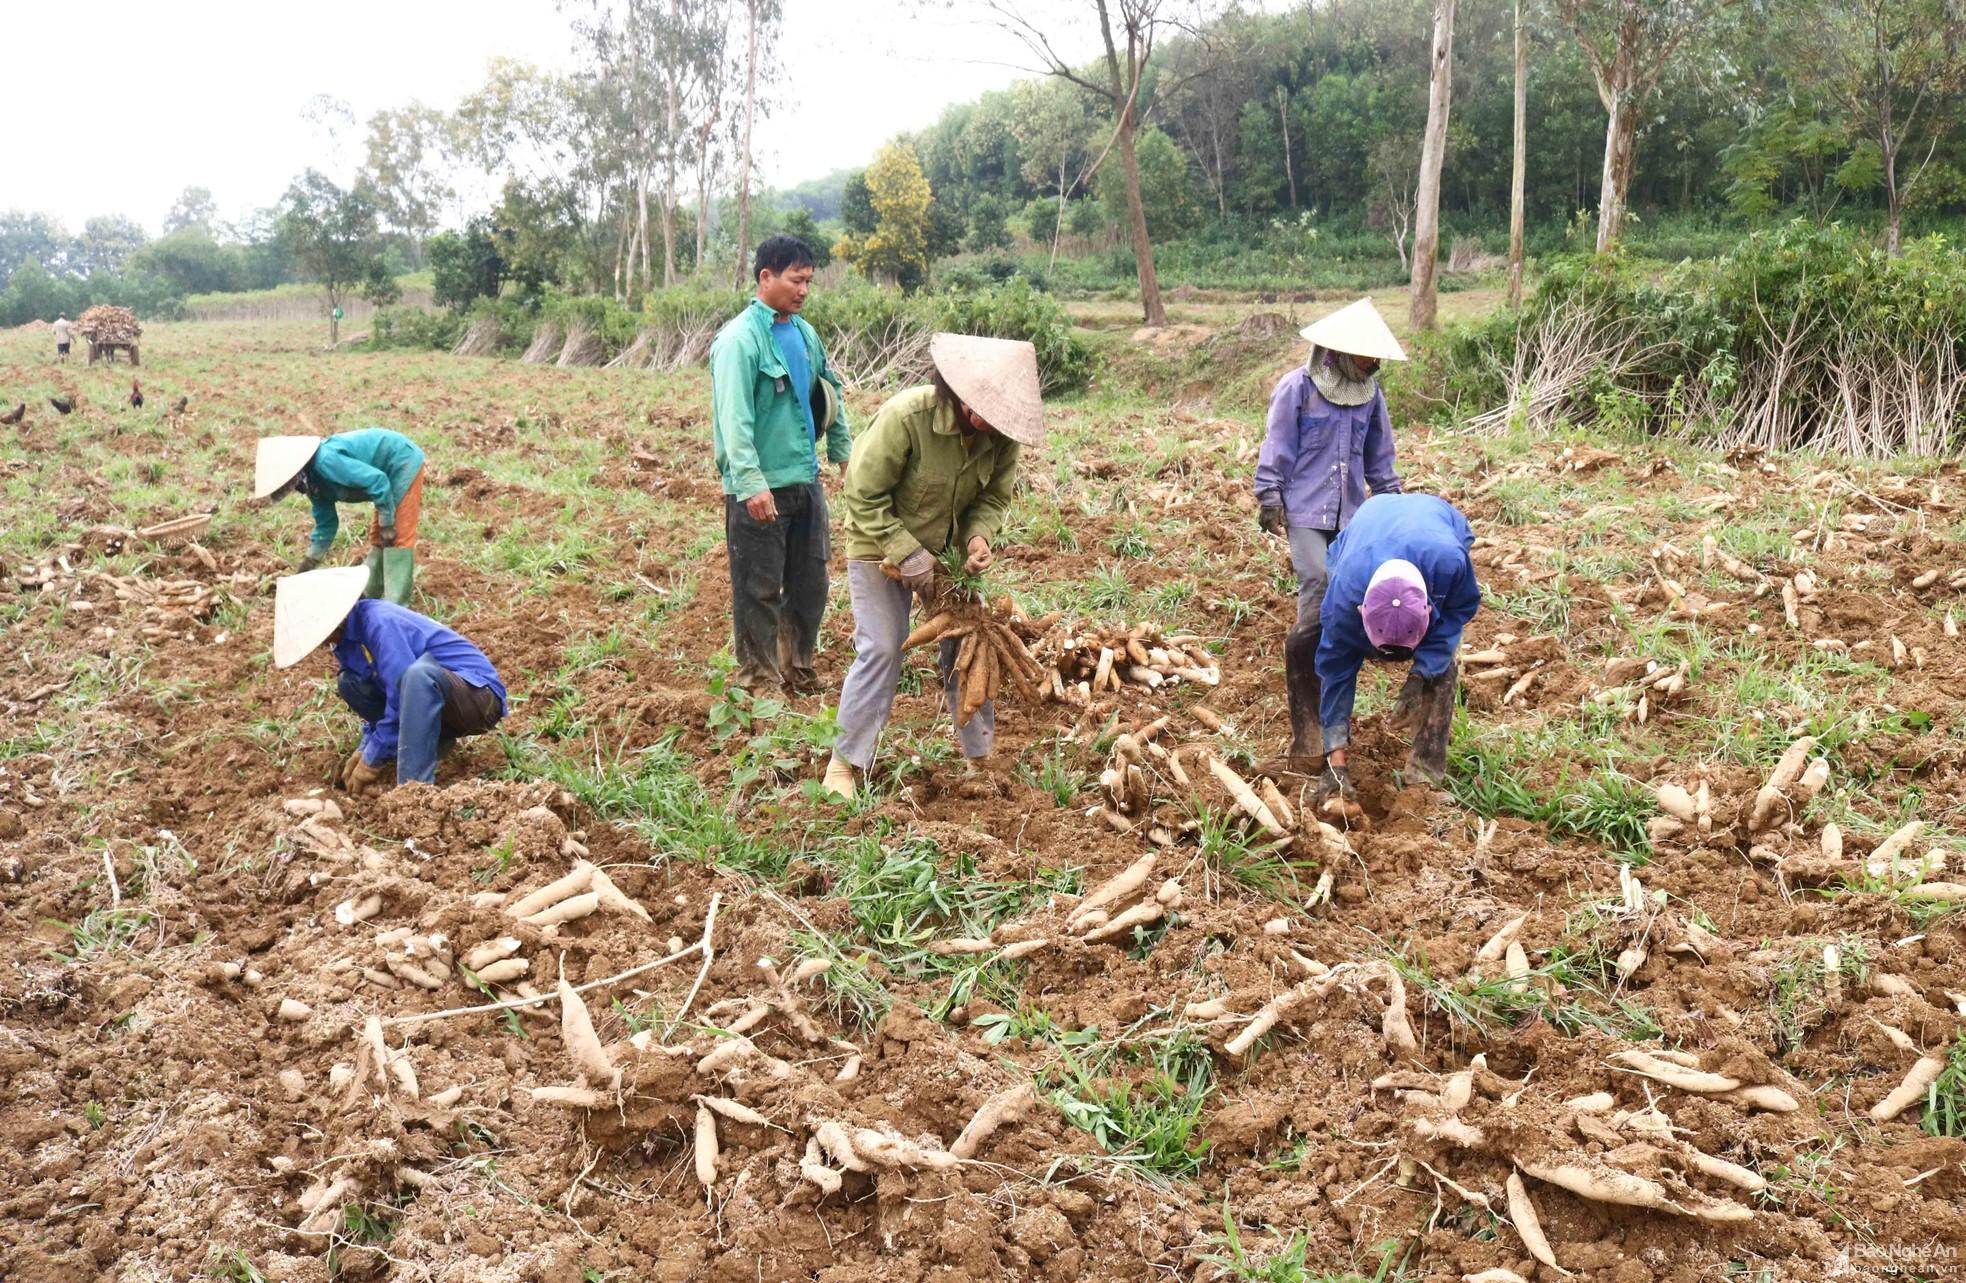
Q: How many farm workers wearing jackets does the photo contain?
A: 6